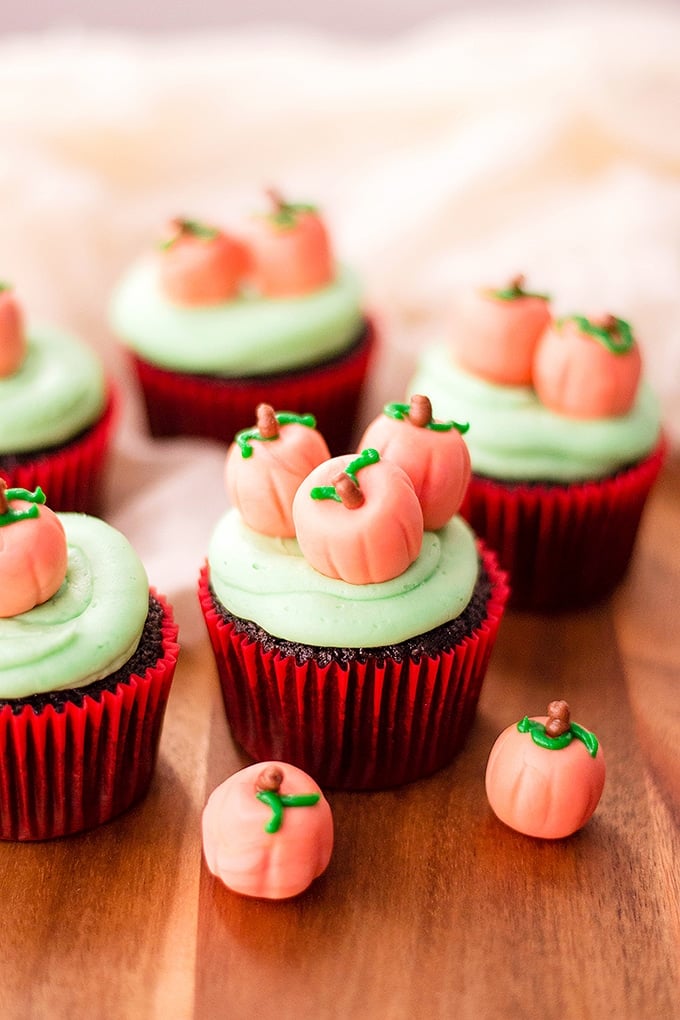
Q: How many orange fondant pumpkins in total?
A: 11